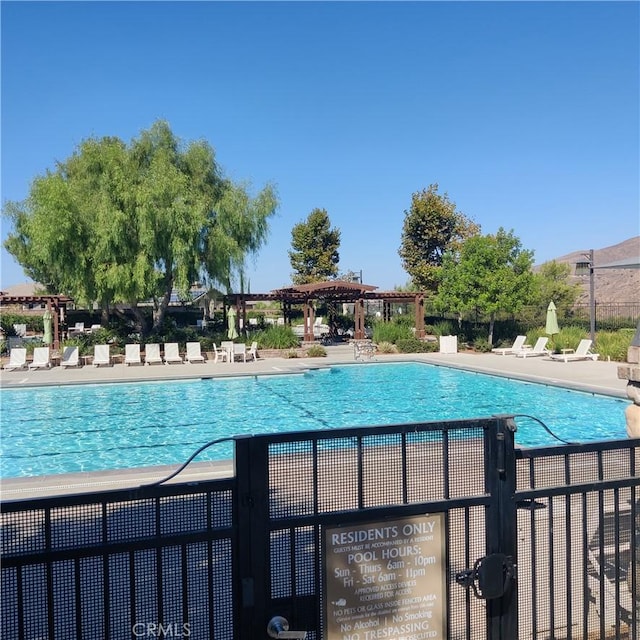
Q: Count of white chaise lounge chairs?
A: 11